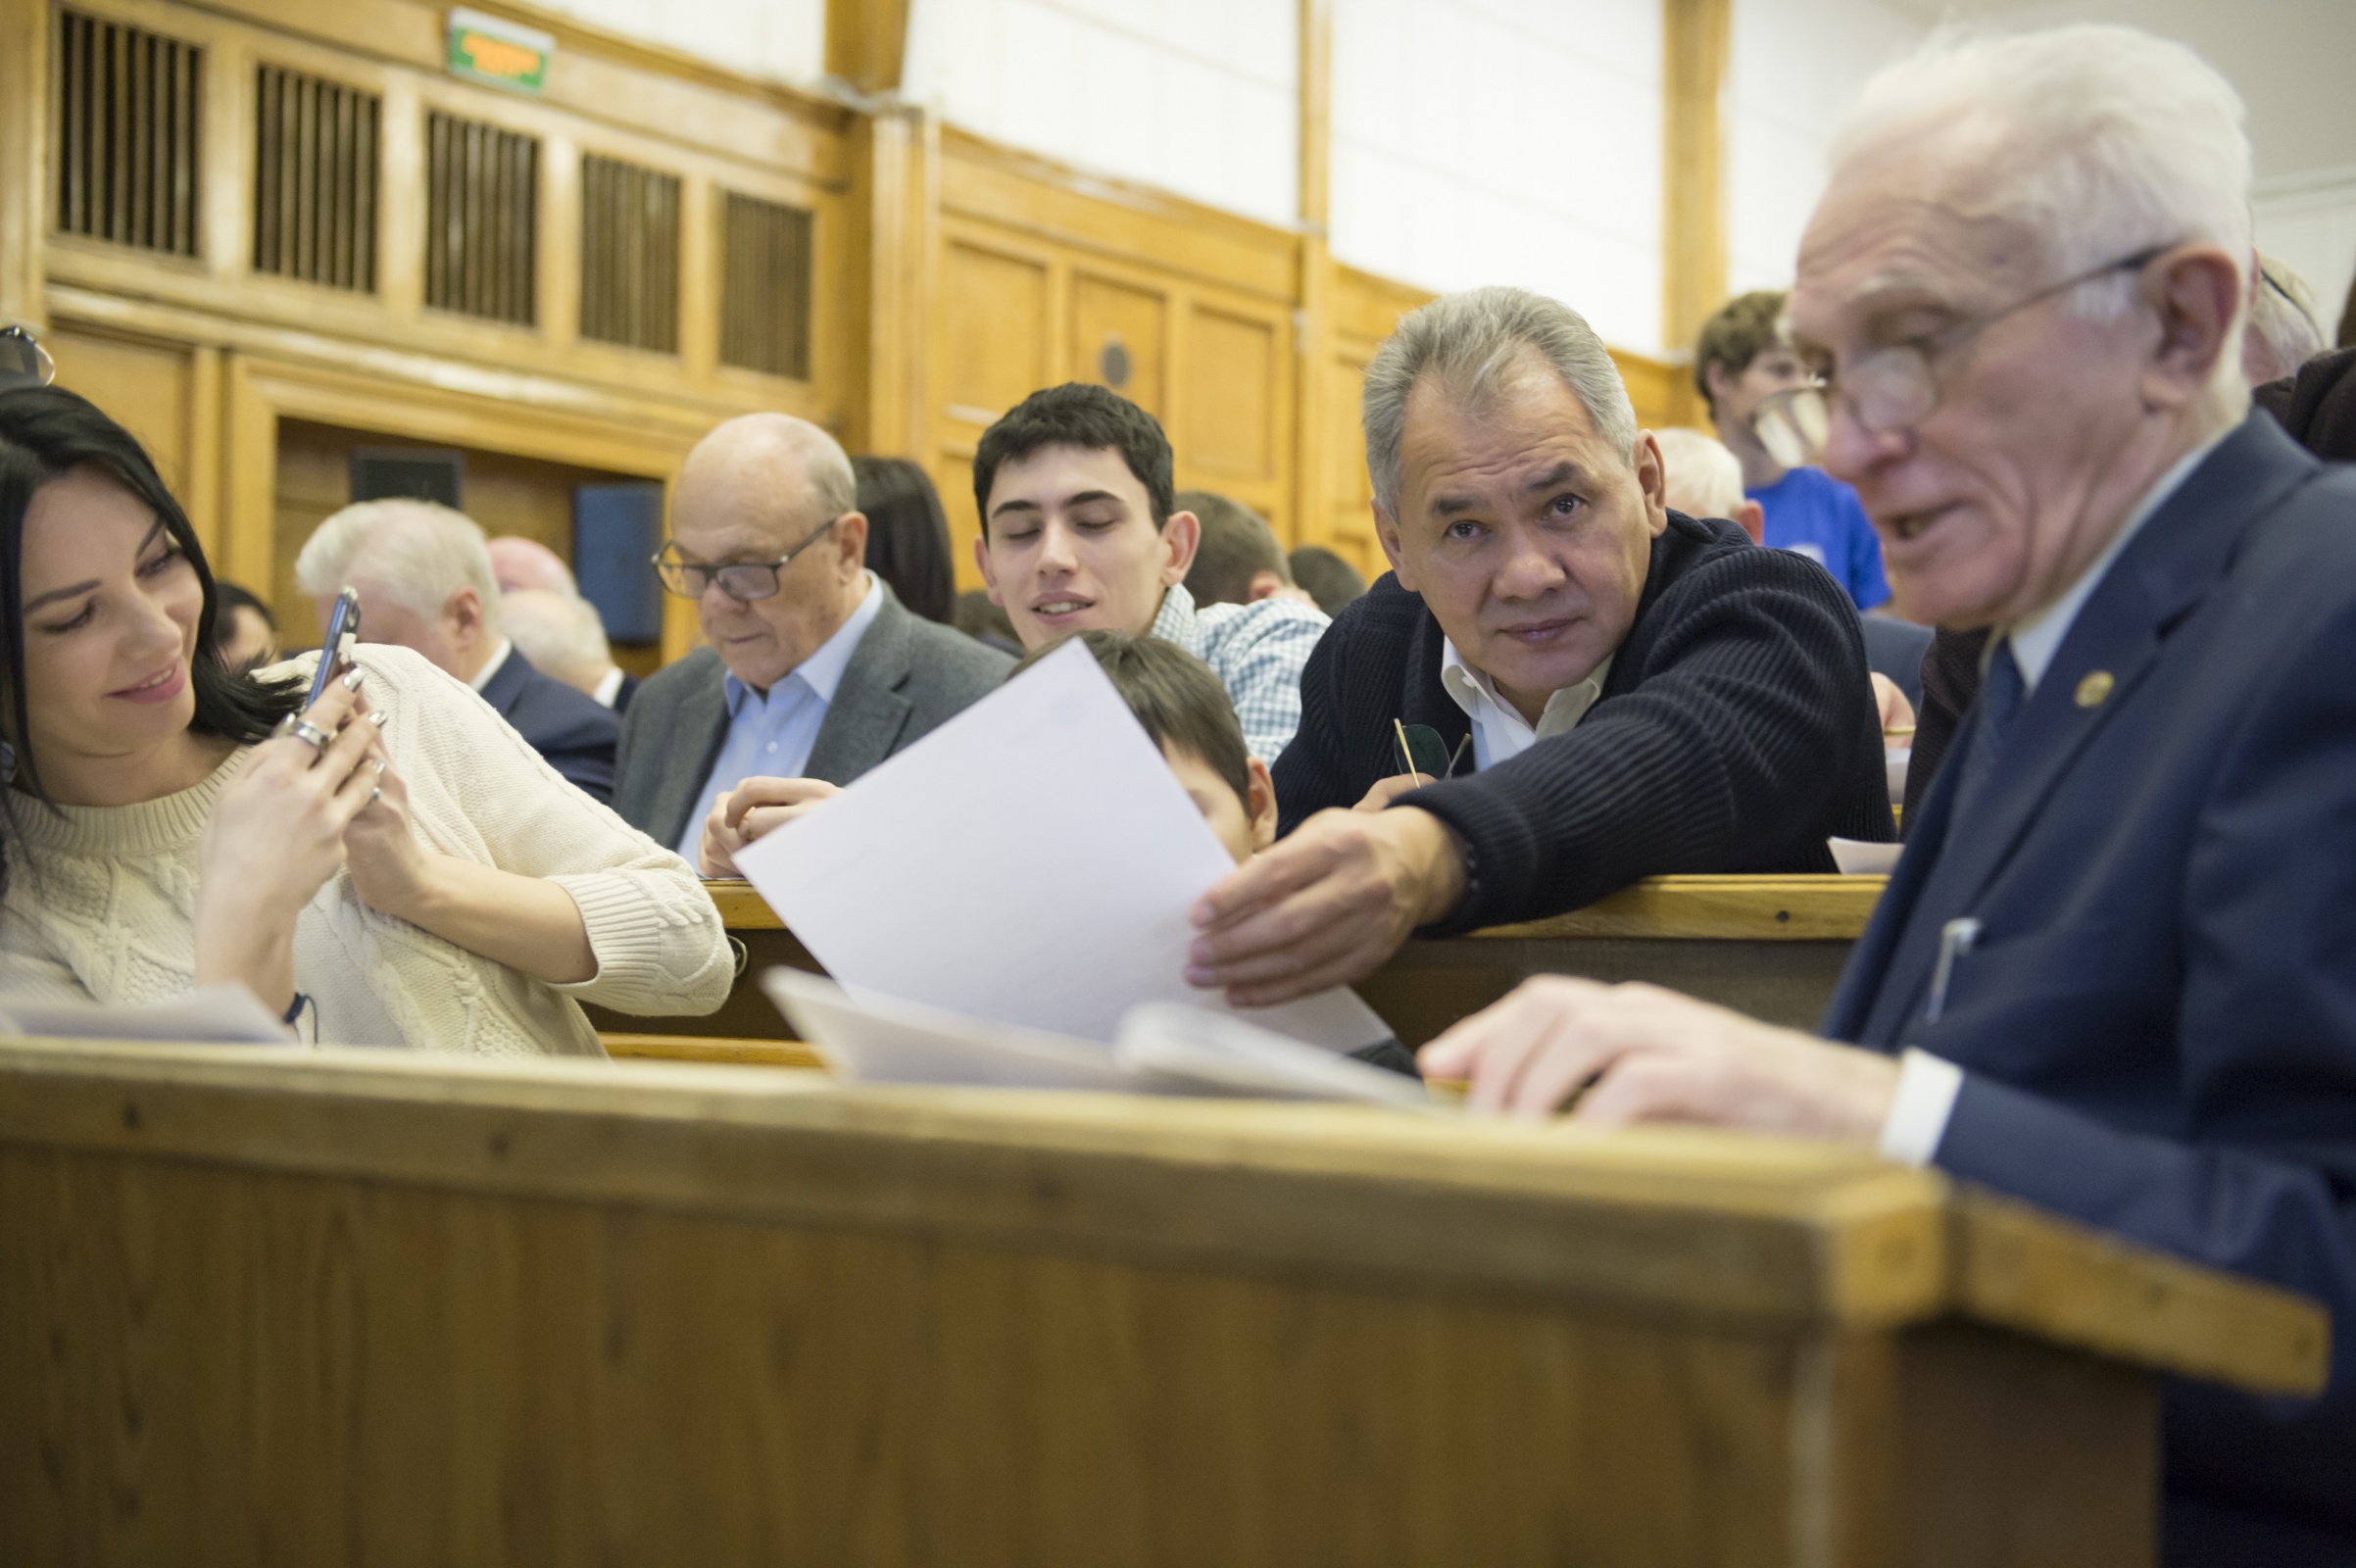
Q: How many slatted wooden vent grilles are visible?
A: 5